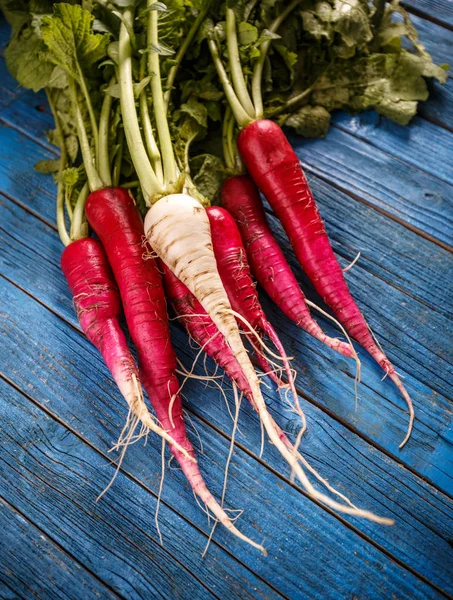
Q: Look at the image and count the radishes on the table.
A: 7